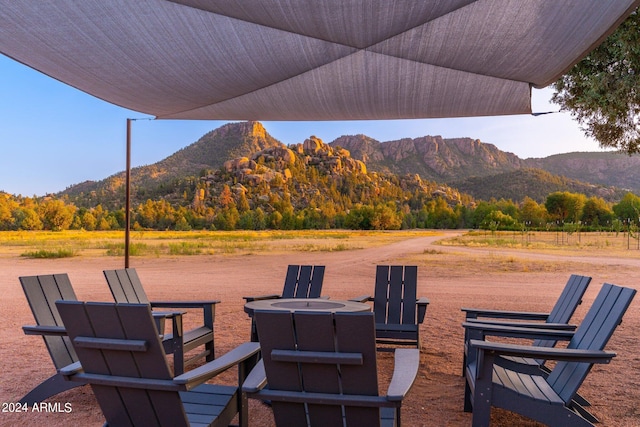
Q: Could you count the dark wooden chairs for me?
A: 8